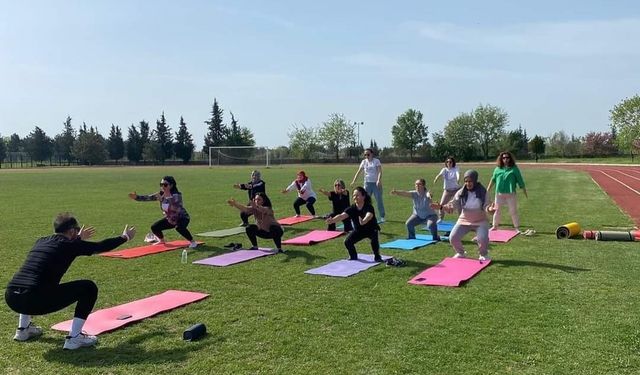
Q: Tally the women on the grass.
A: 11